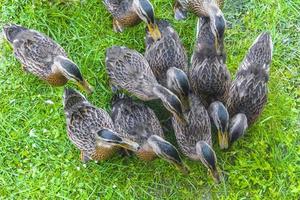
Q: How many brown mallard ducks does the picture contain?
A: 10